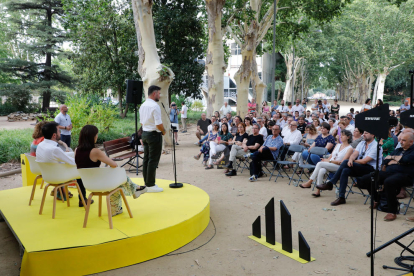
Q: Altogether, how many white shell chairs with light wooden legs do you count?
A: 3